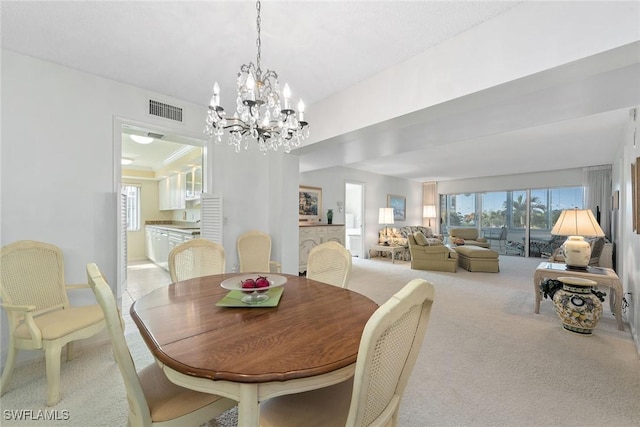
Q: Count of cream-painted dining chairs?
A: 6